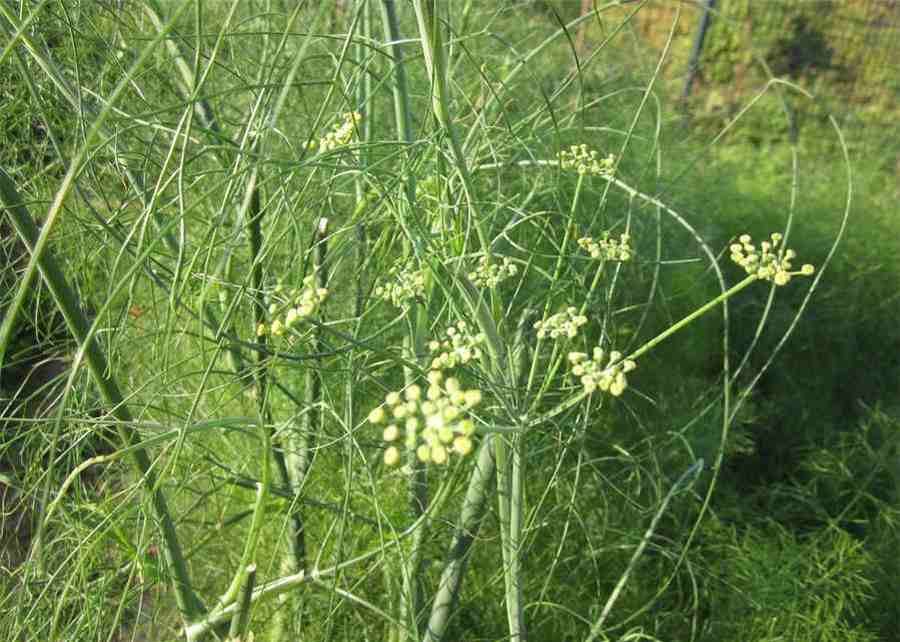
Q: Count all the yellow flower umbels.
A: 11